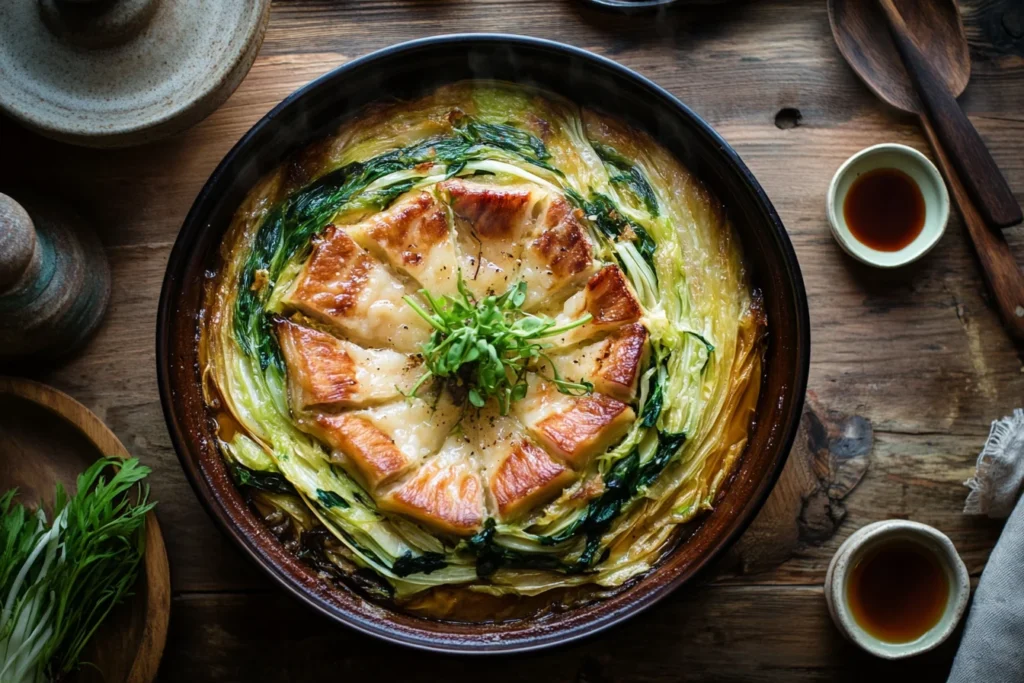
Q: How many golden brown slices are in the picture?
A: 11